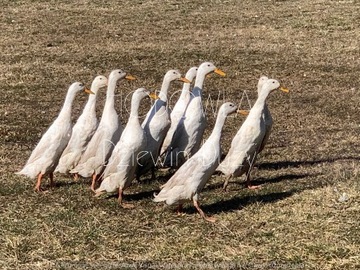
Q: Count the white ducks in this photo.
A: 10